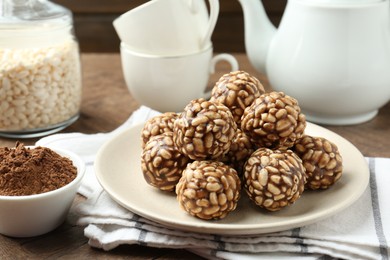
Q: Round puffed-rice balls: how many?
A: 9